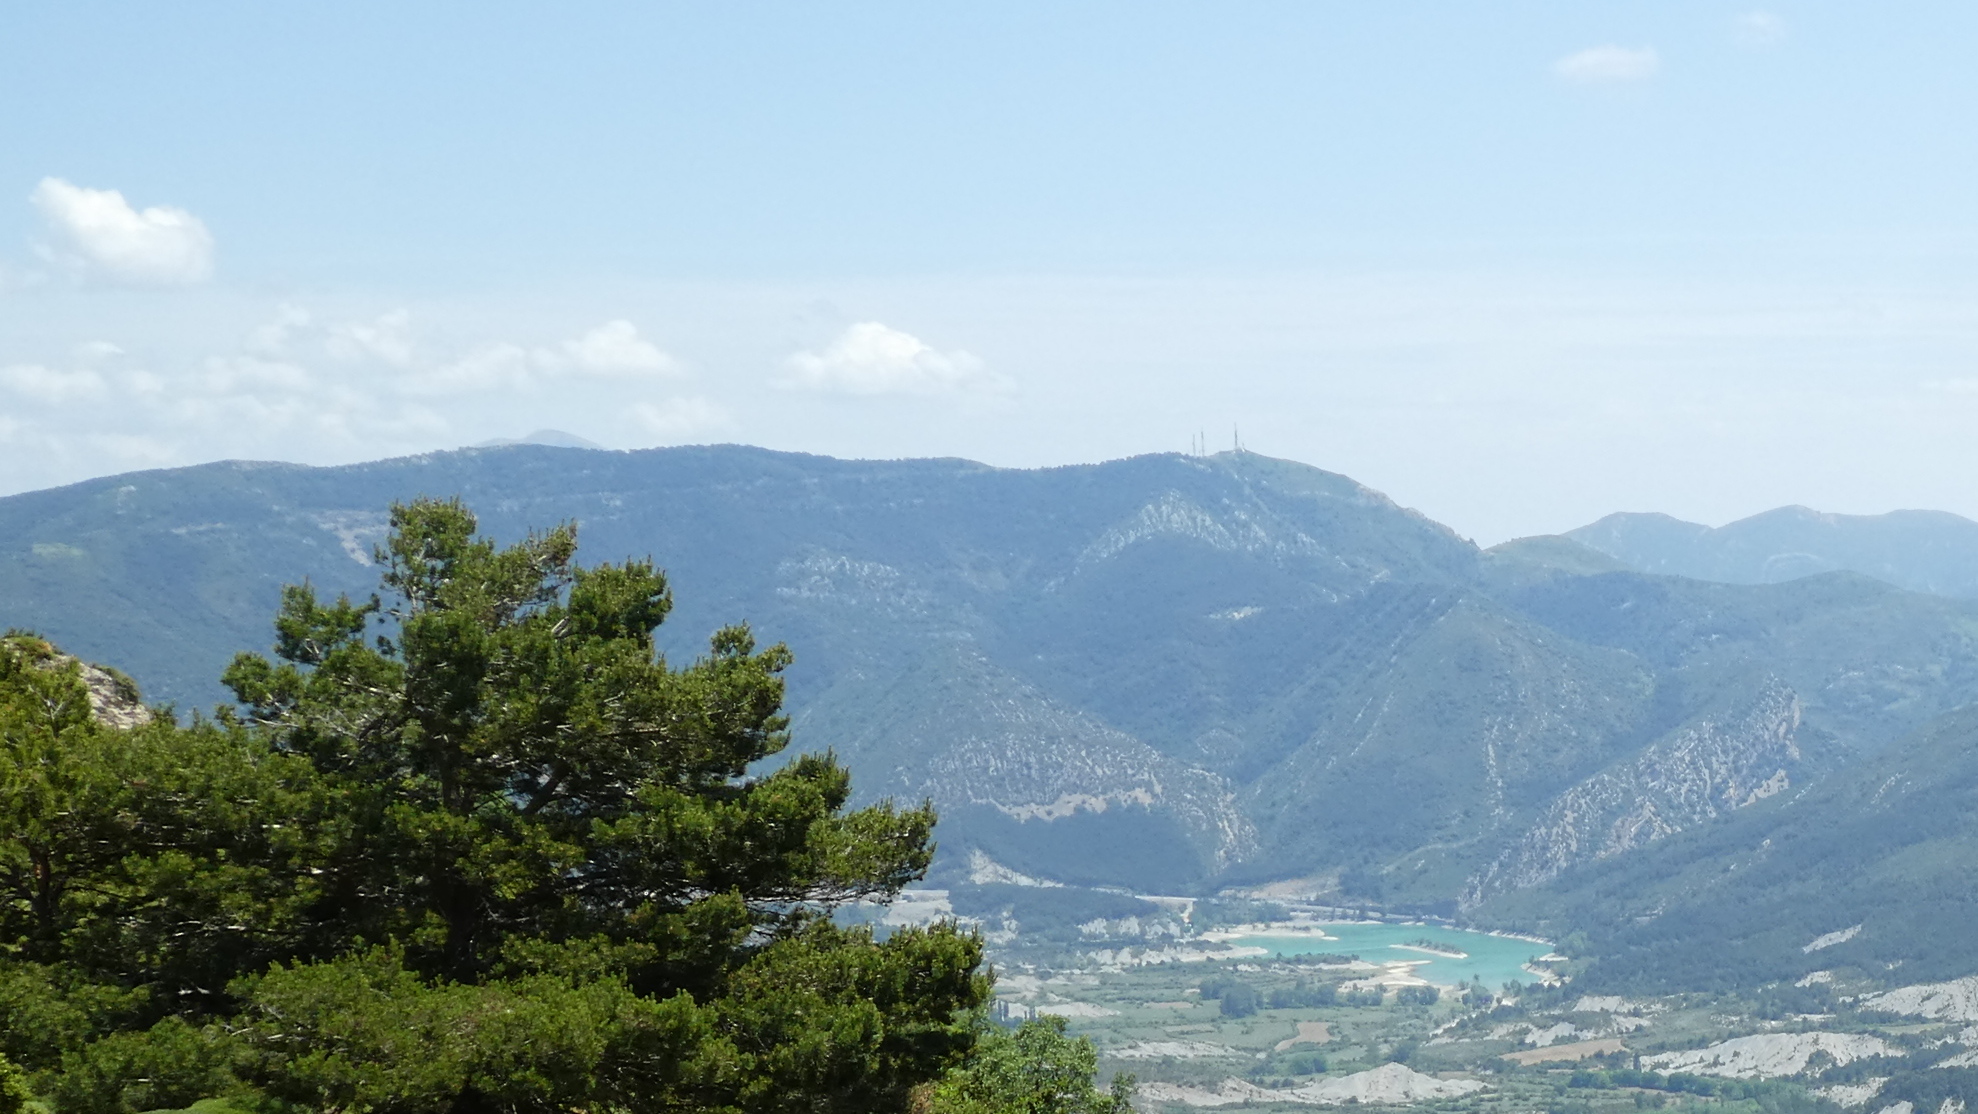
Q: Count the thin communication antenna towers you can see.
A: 3